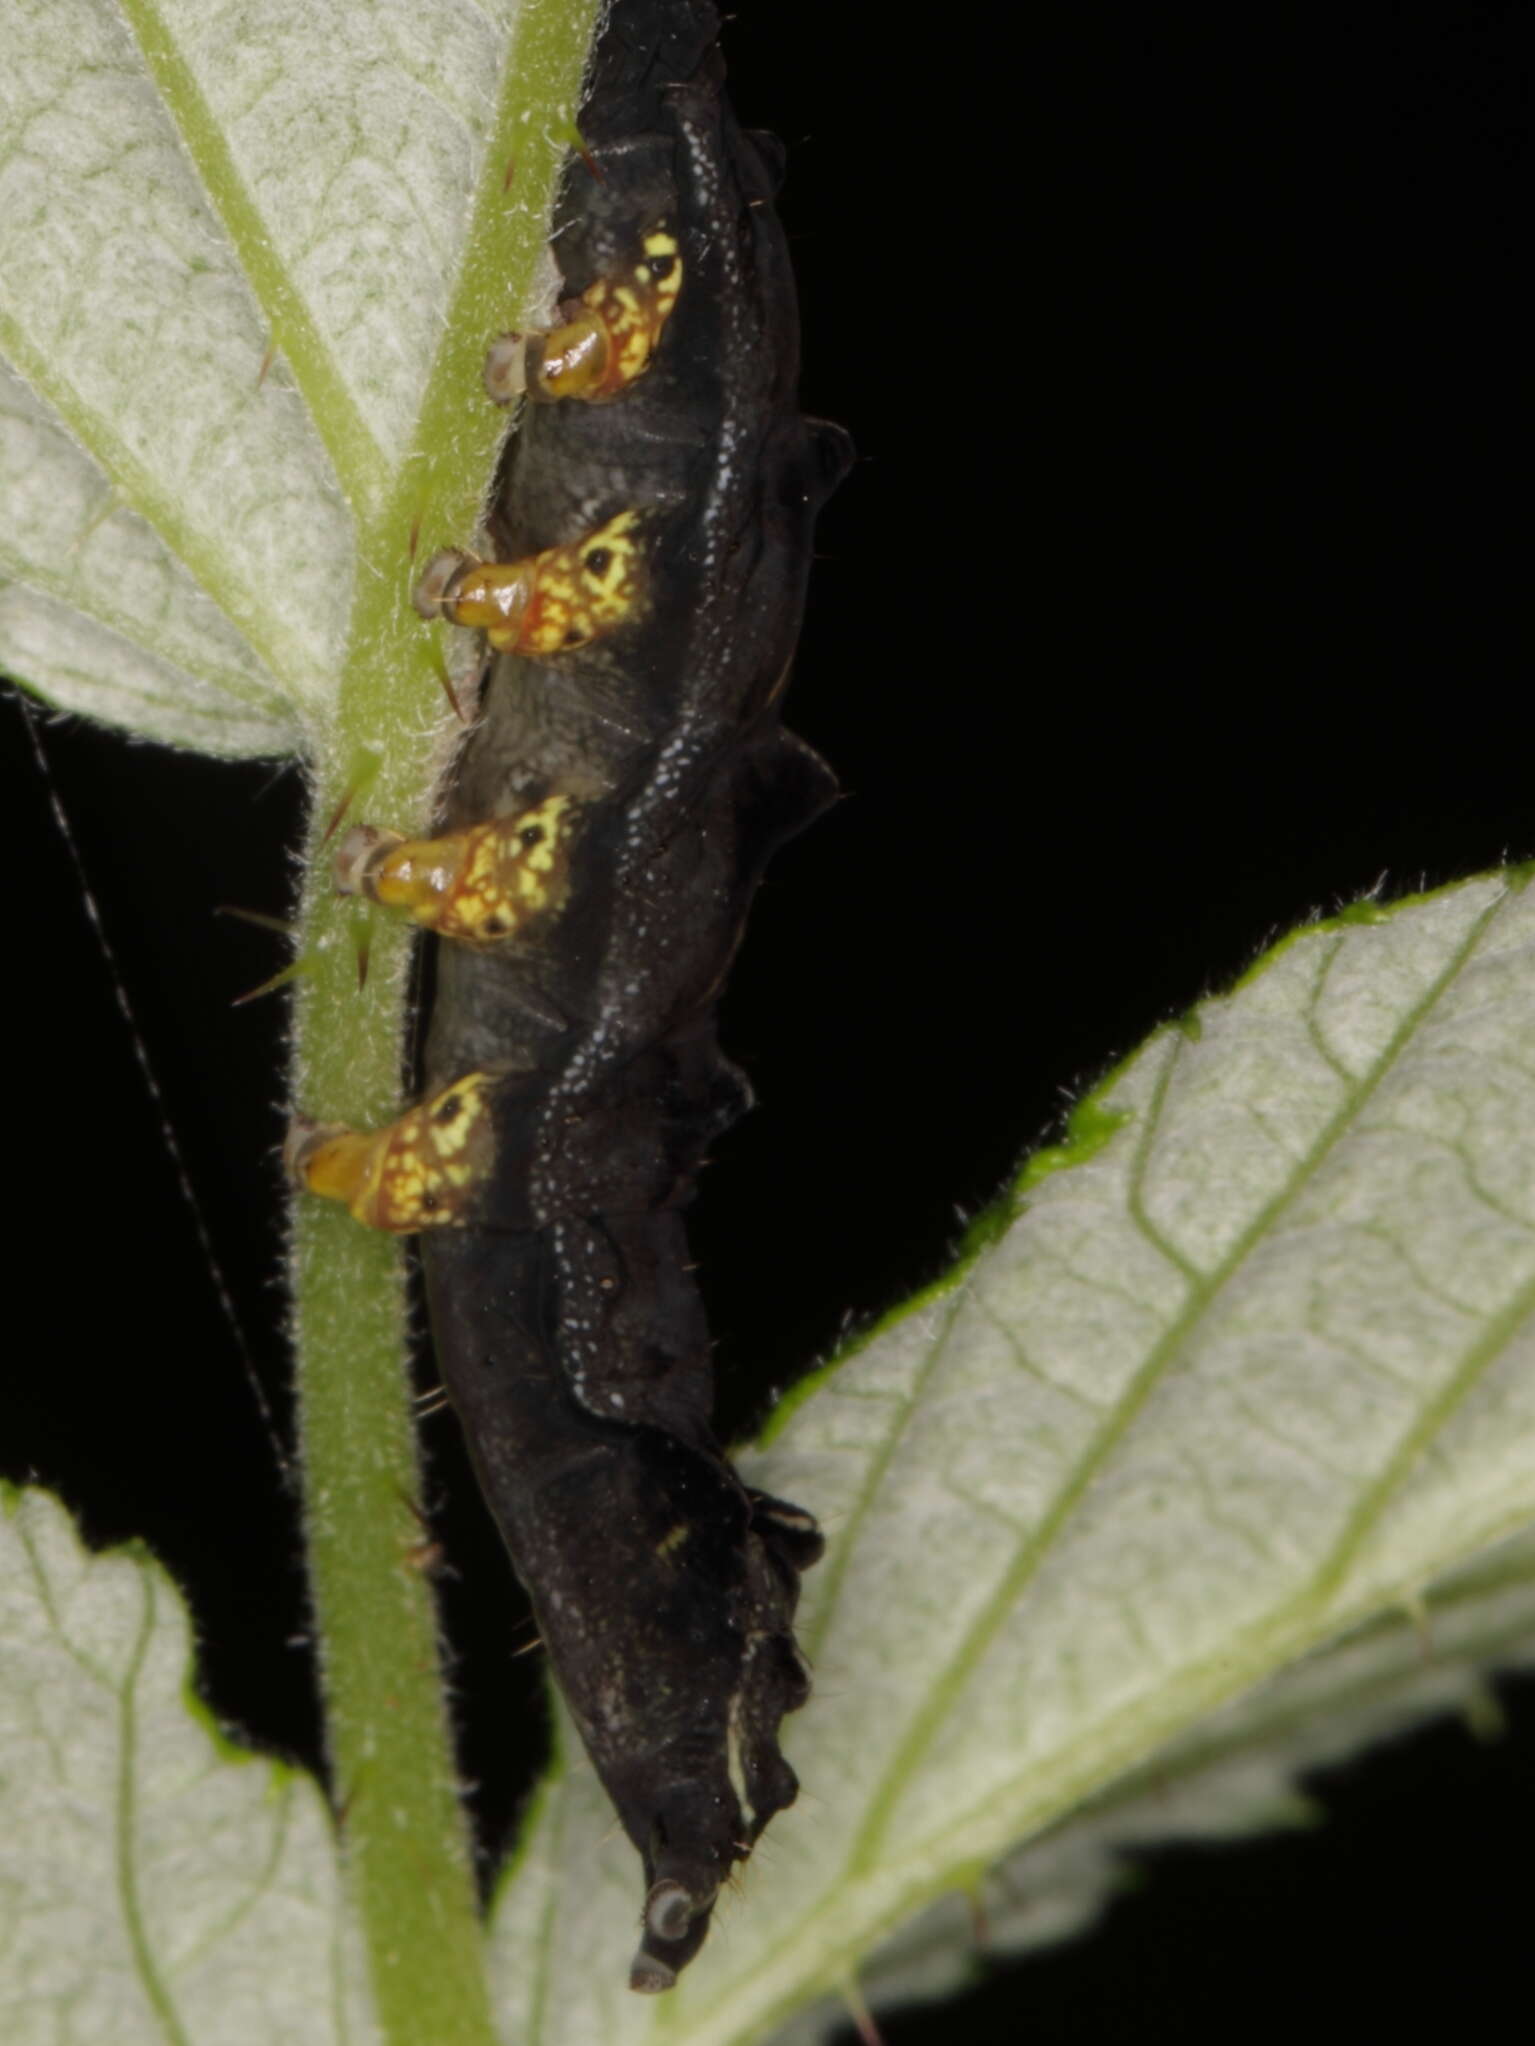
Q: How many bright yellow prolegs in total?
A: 4